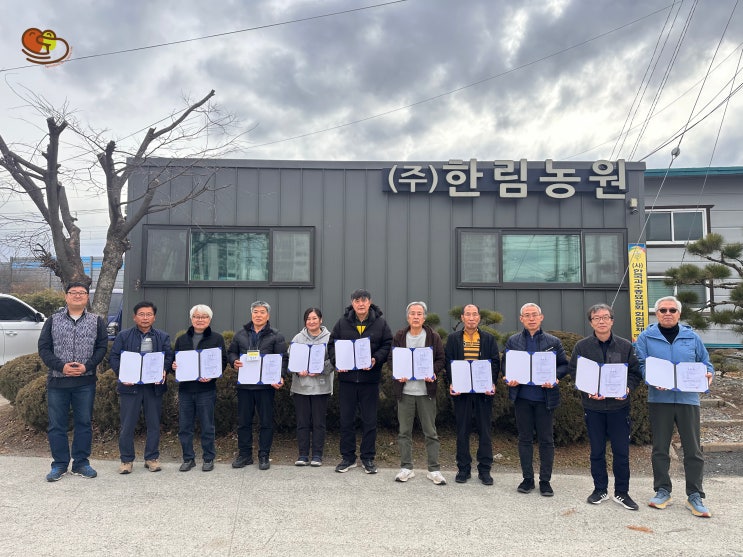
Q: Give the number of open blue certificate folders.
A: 10